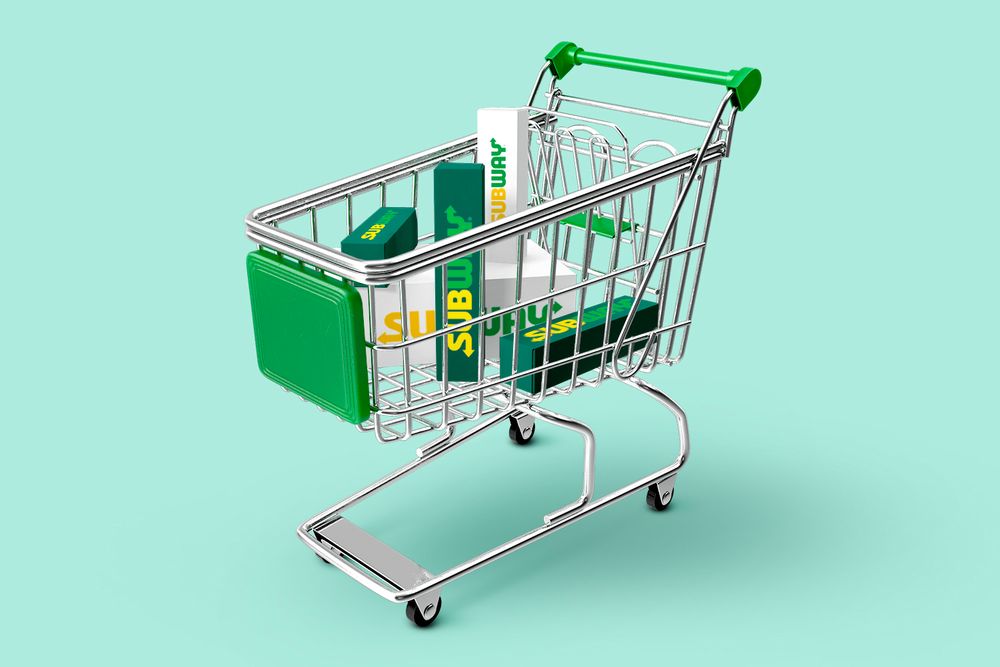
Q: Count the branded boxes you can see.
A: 5